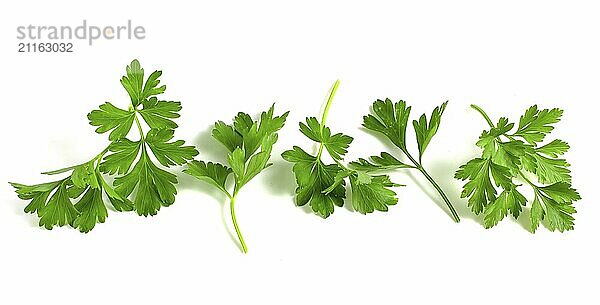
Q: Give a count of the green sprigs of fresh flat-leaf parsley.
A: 5